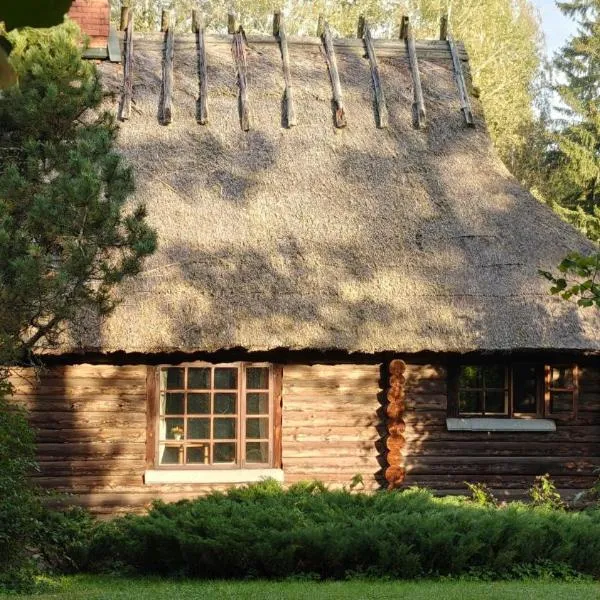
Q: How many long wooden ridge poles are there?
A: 9